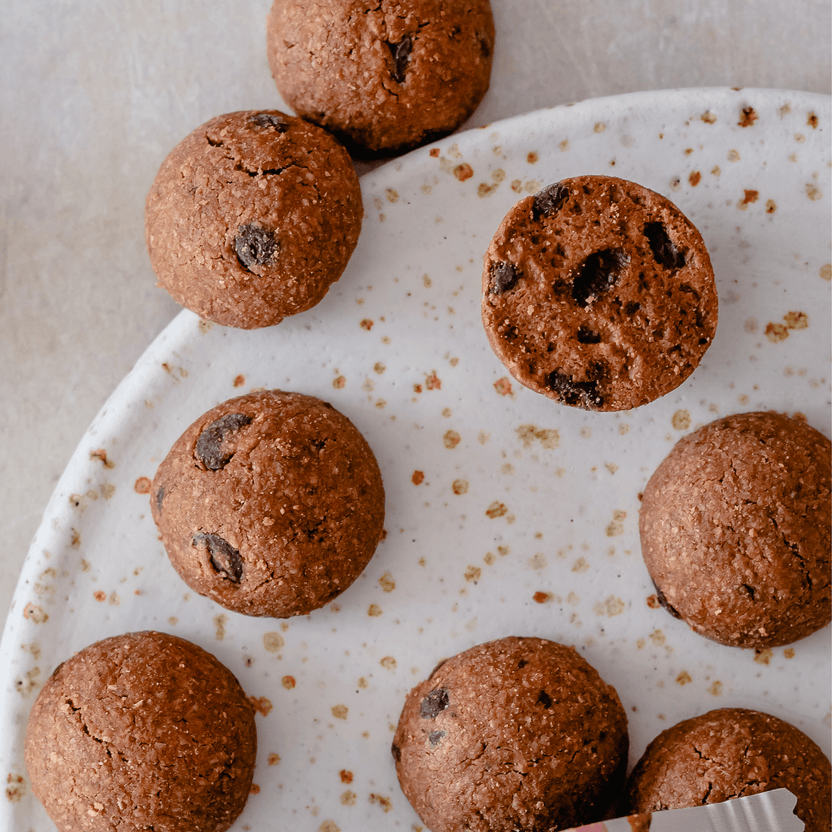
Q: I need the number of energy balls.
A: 8